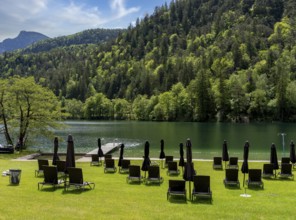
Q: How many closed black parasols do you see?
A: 12